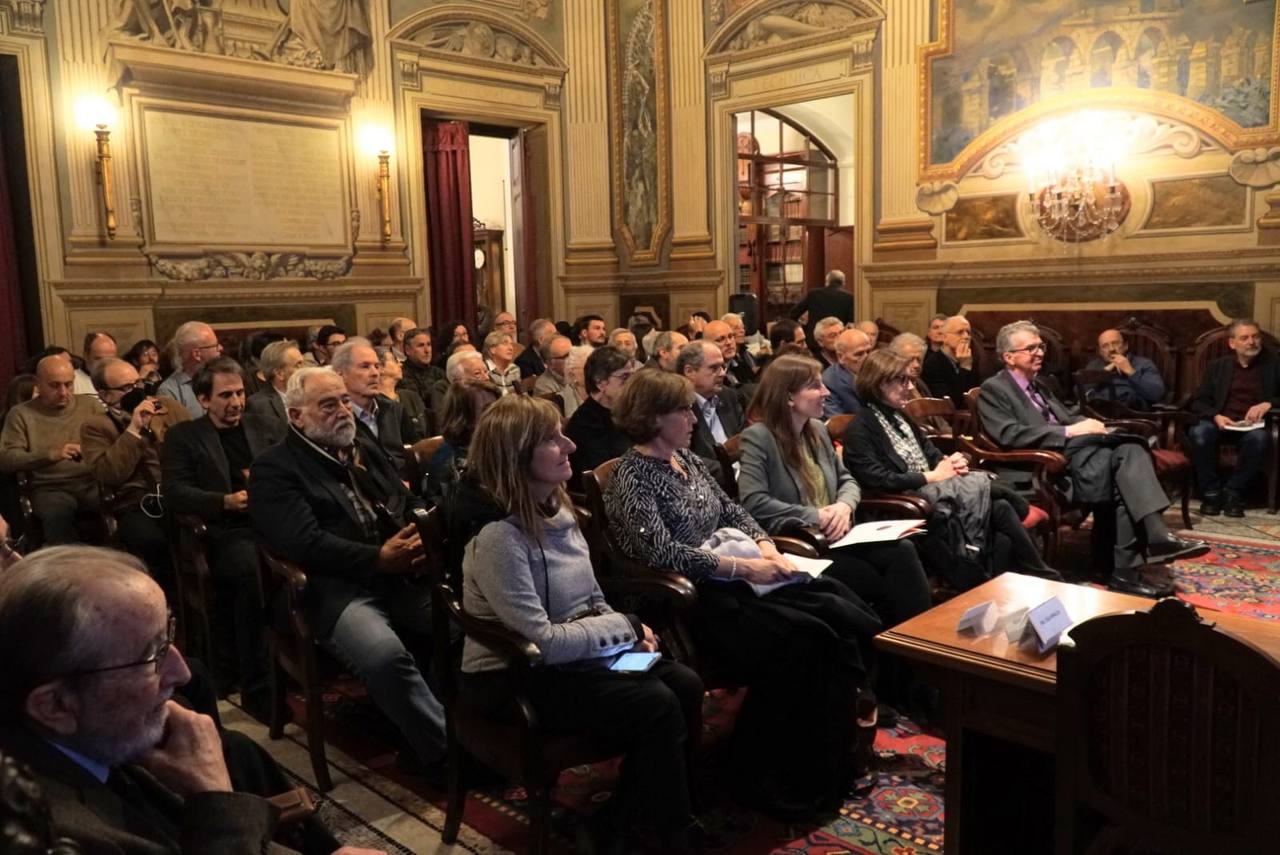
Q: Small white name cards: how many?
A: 3